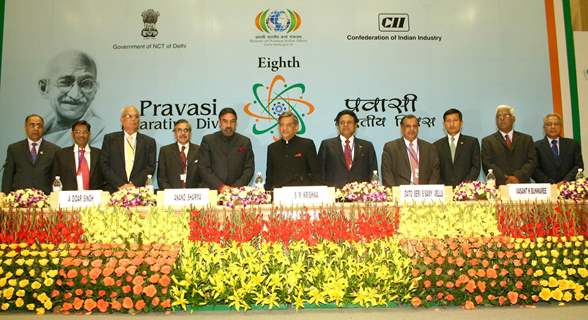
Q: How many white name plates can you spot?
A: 5